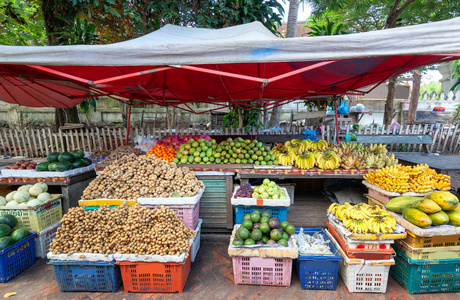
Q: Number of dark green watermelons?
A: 12